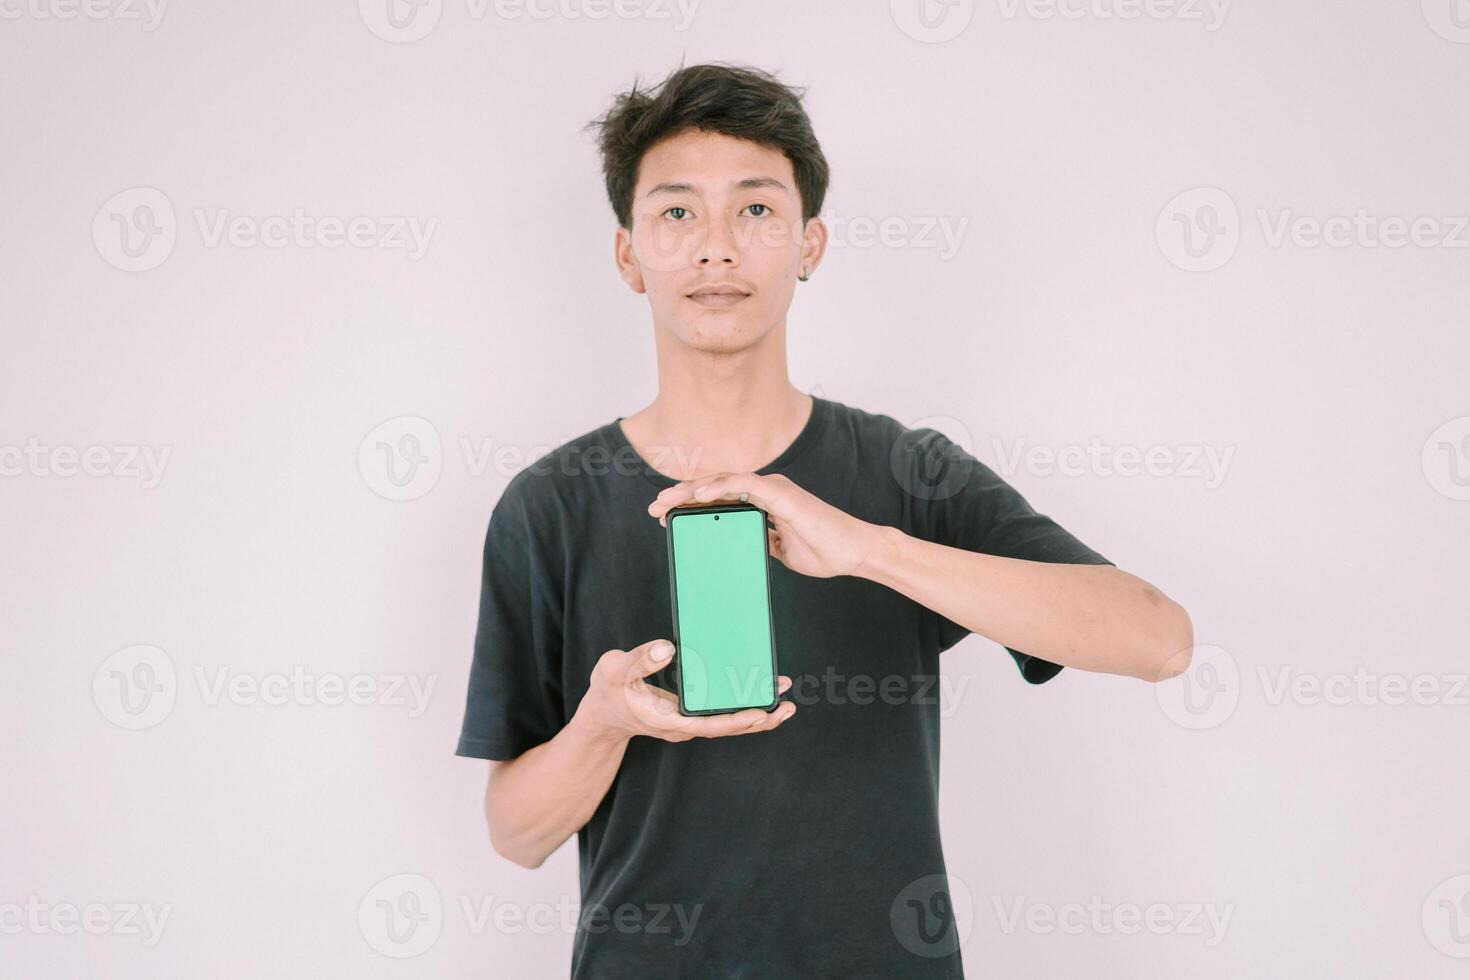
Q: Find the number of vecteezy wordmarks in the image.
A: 15